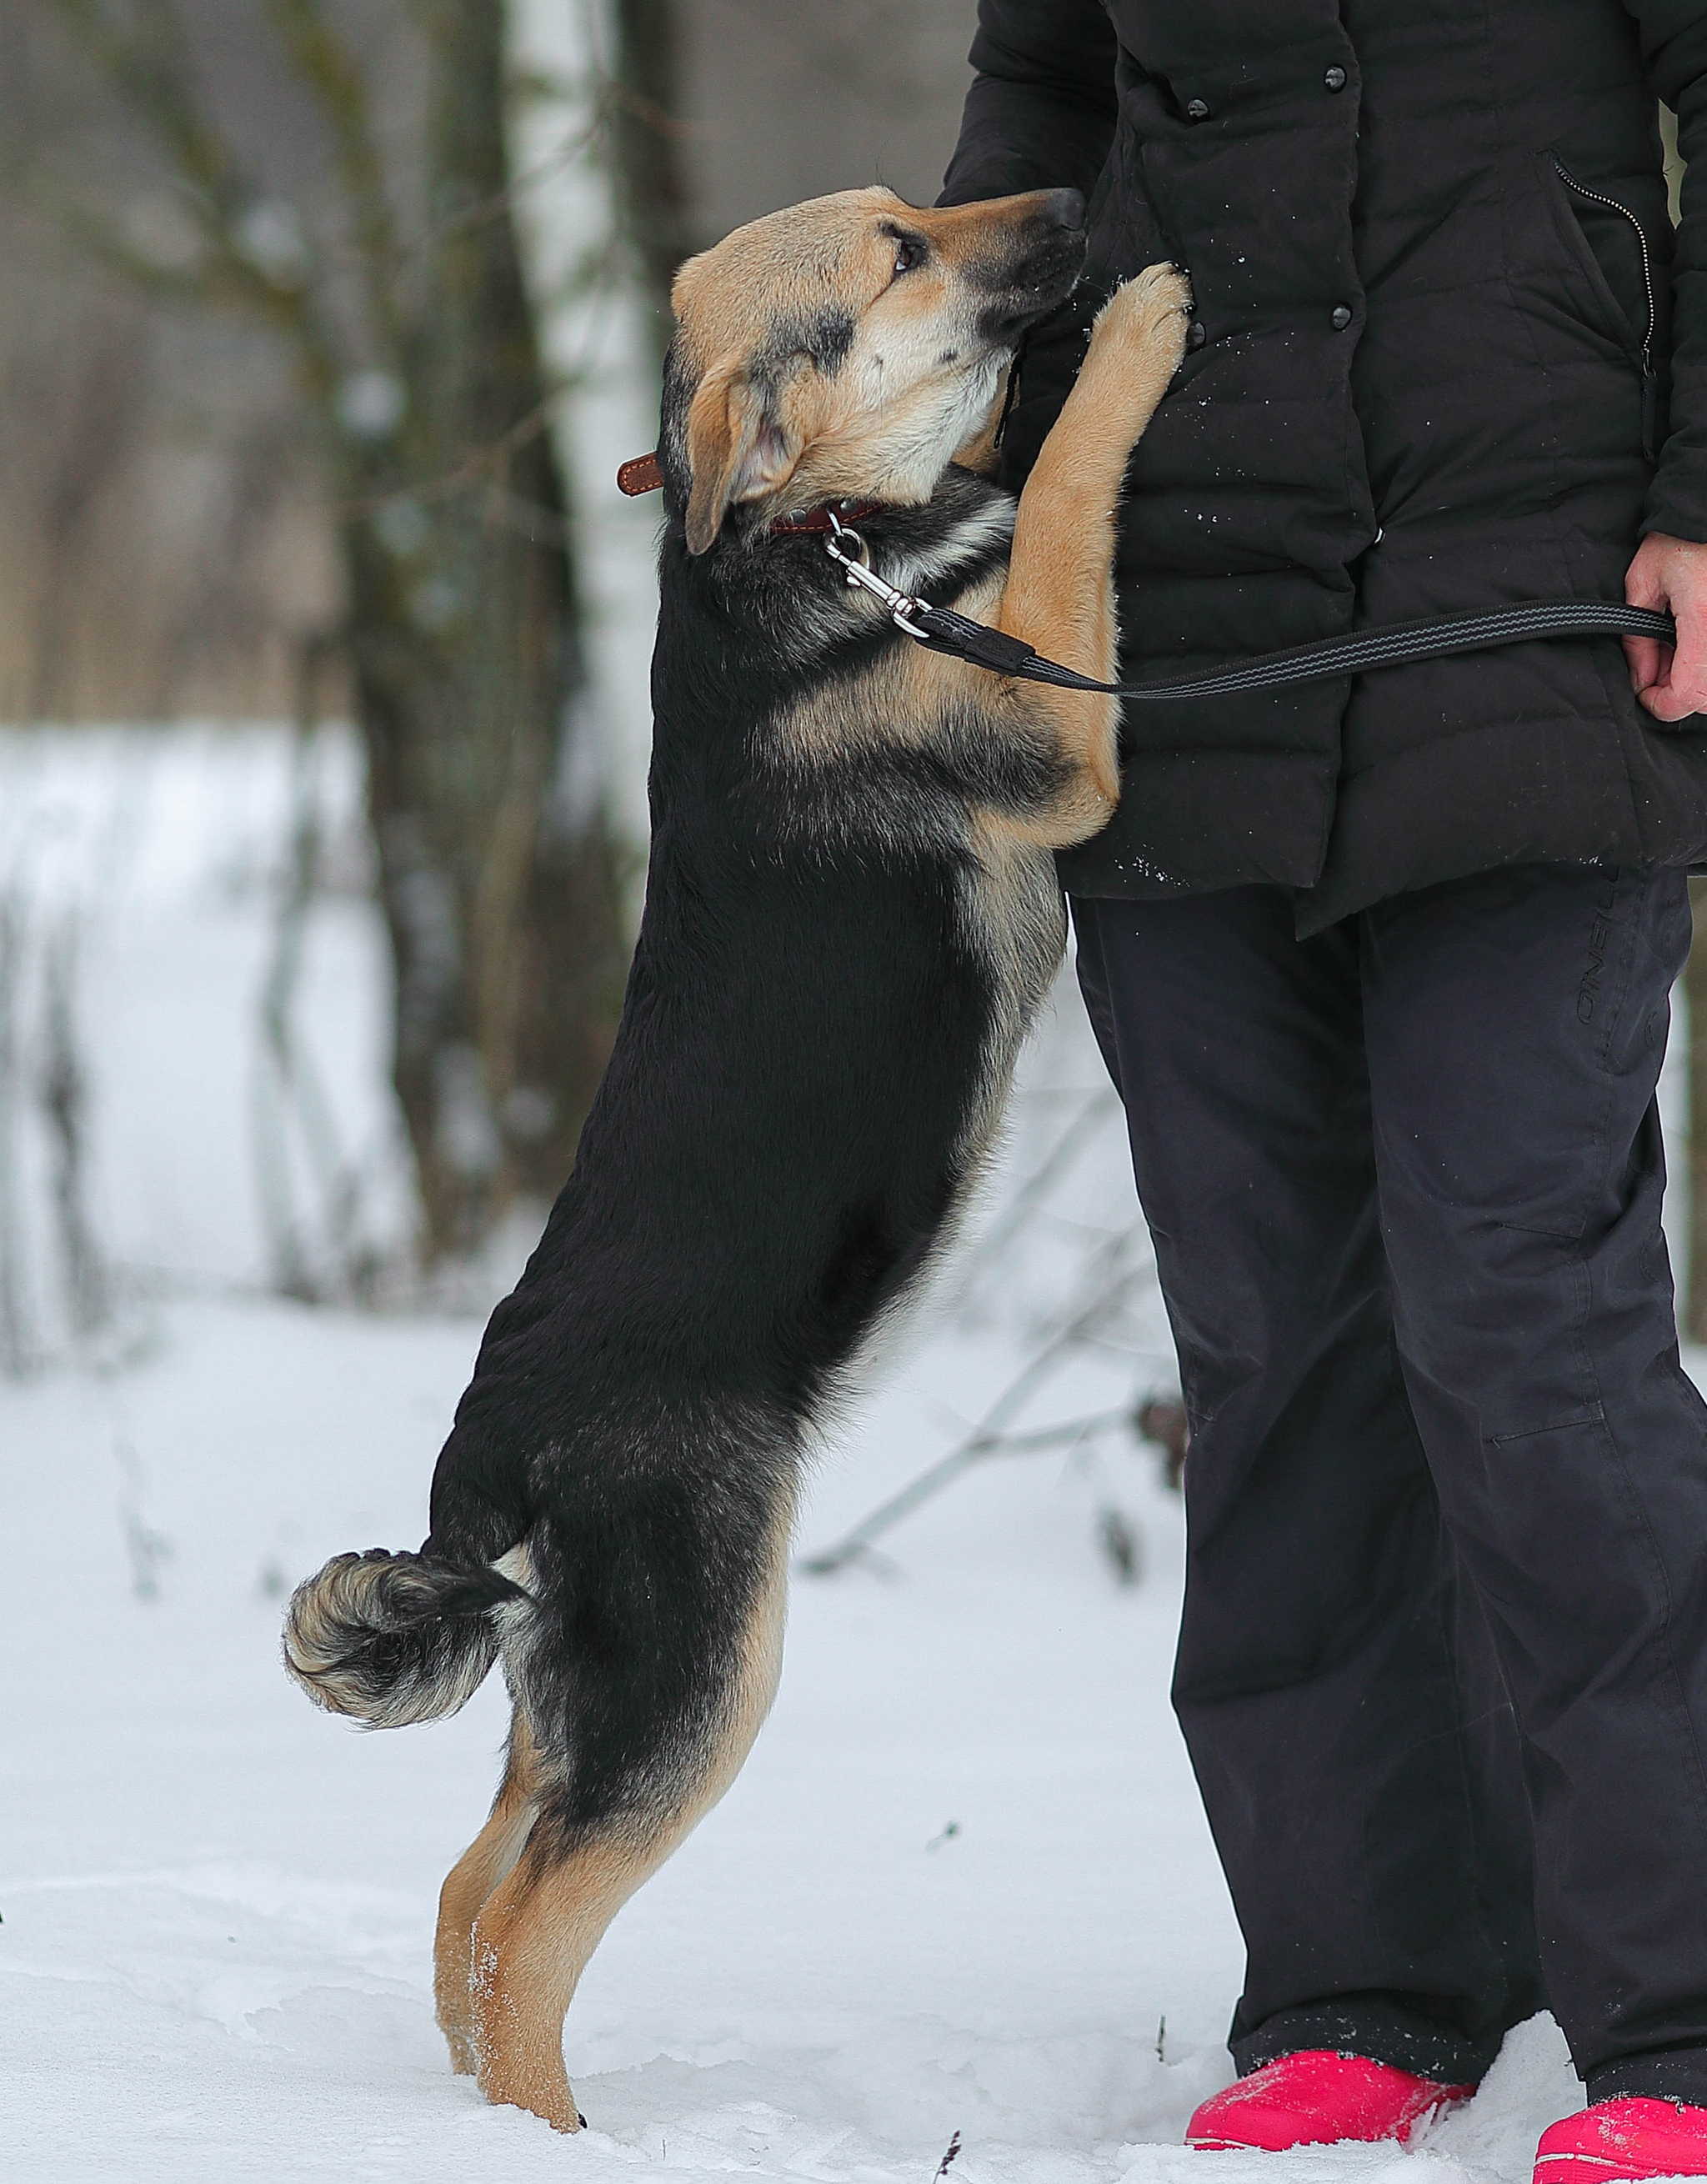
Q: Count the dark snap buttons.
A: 4